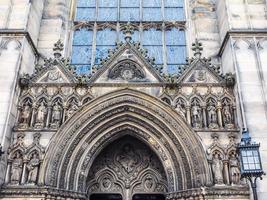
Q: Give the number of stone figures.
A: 12